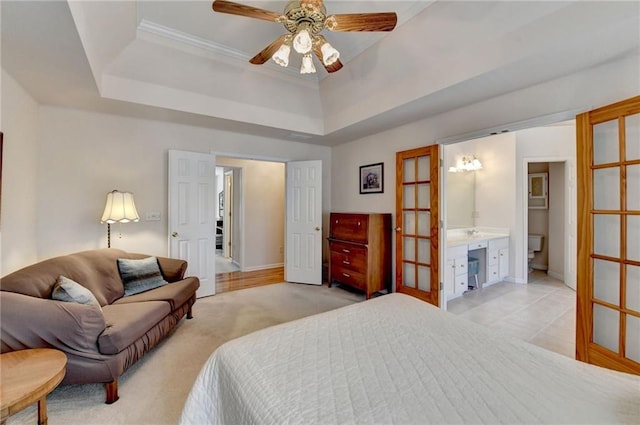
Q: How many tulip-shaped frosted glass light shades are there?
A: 4